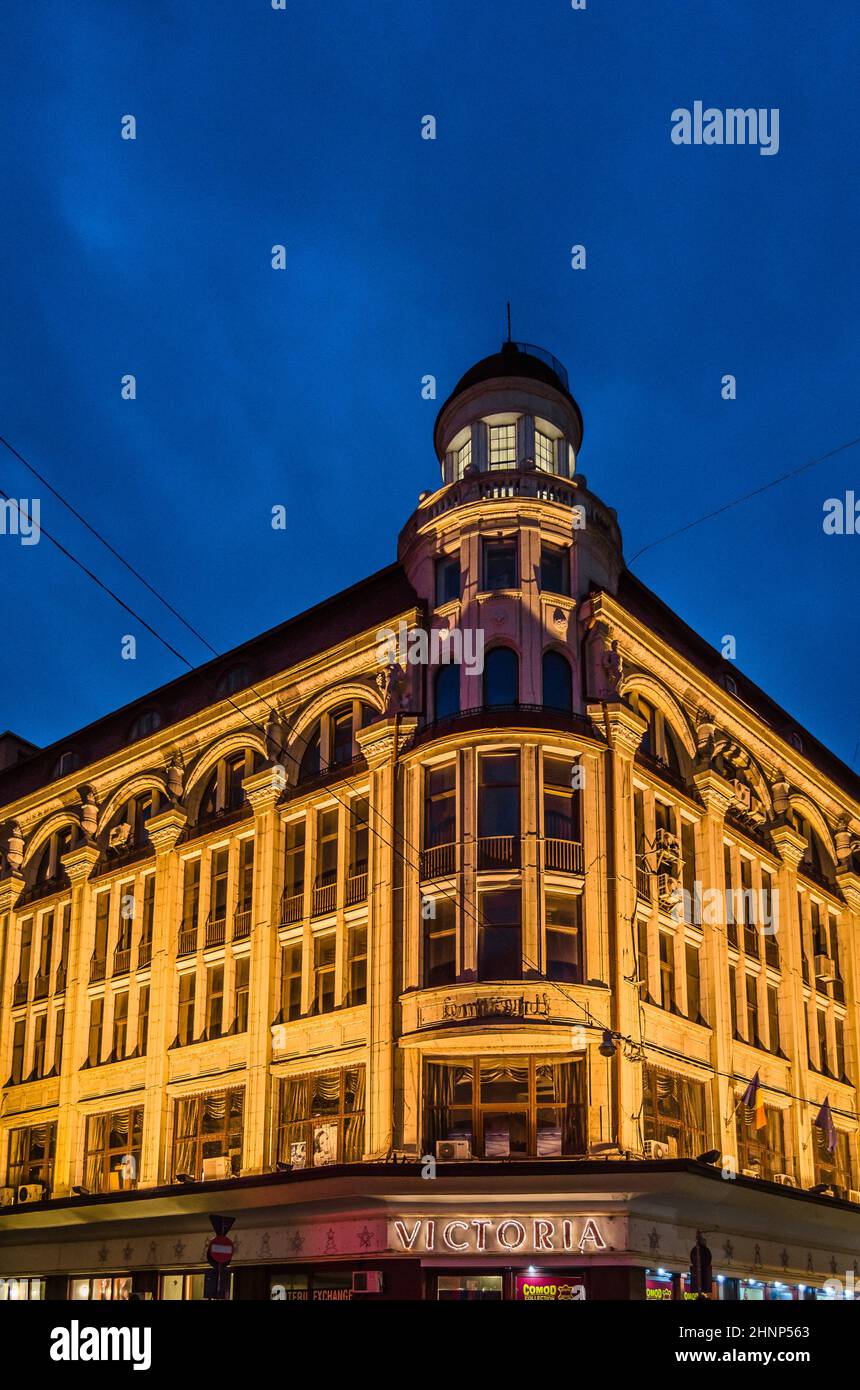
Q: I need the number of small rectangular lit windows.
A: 3